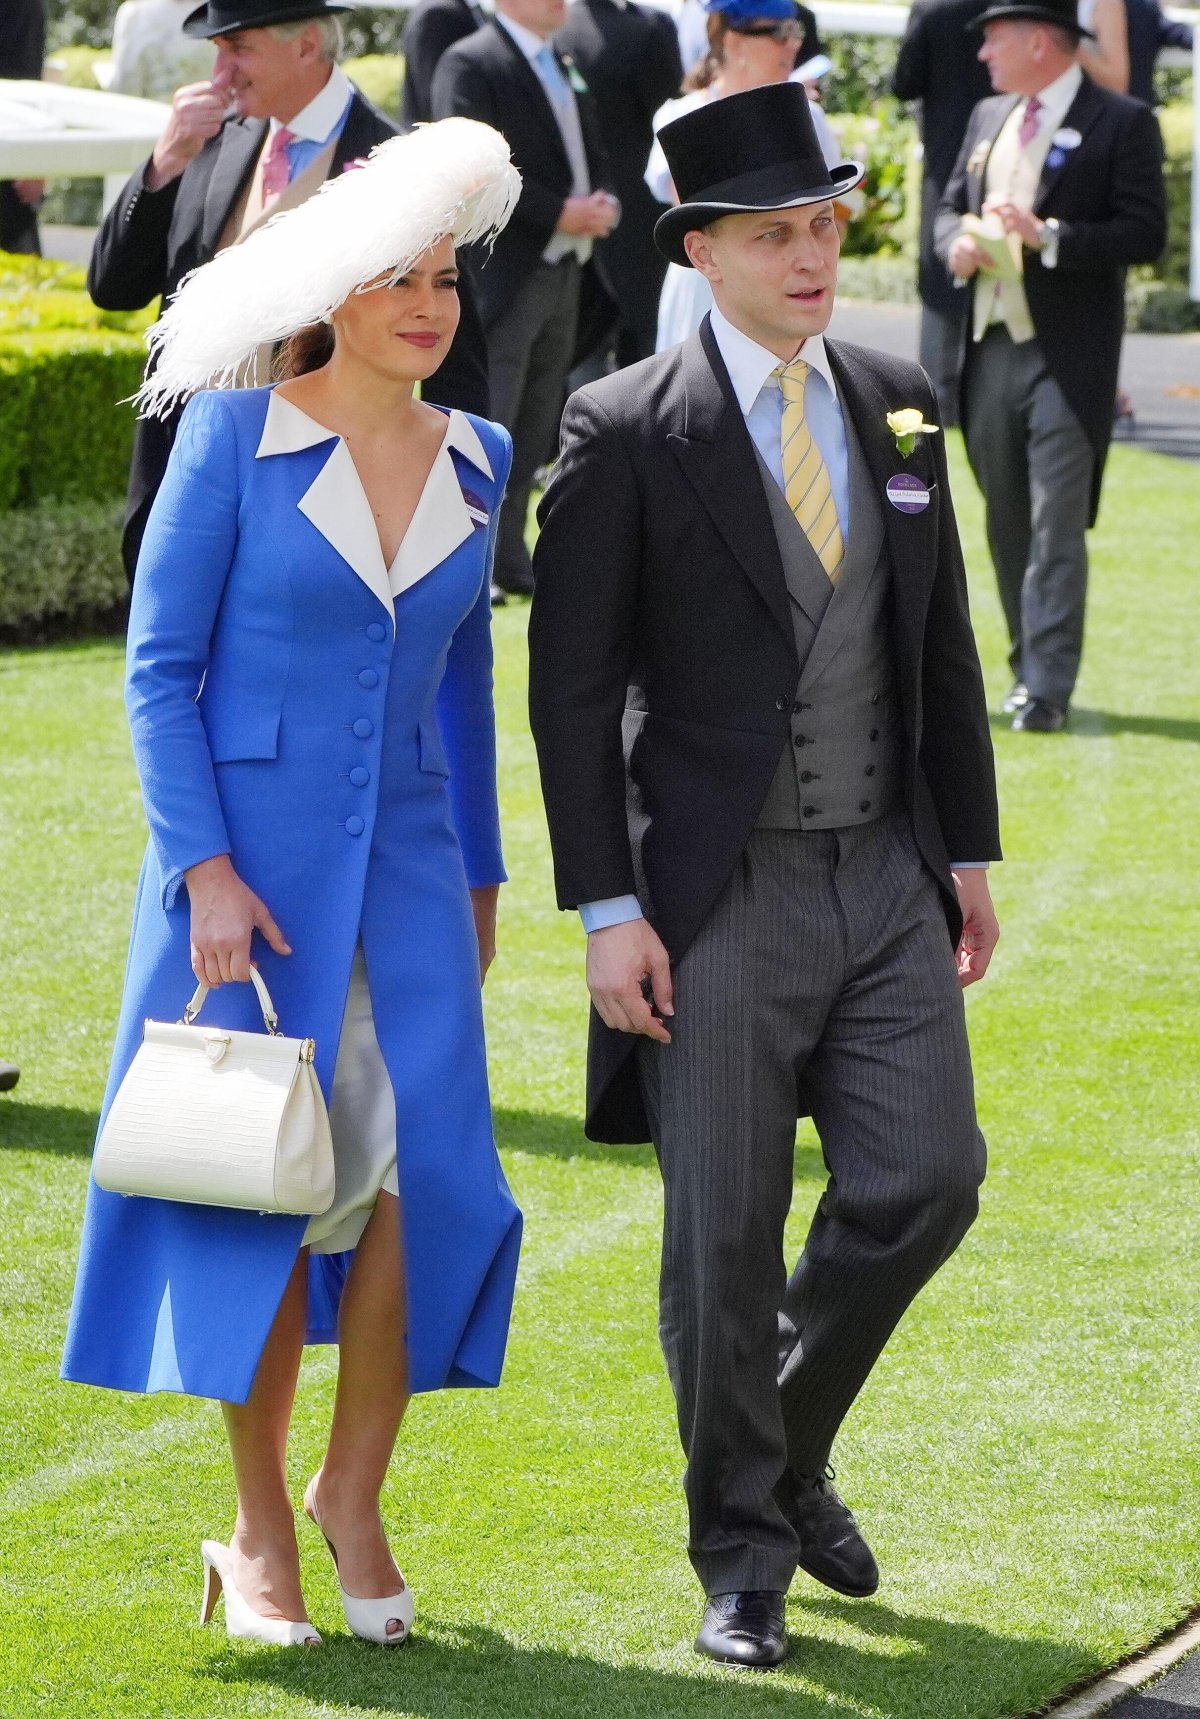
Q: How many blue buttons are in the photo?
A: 5